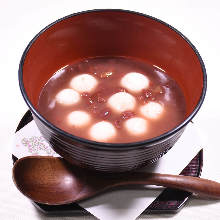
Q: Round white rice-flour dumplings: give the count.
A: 8